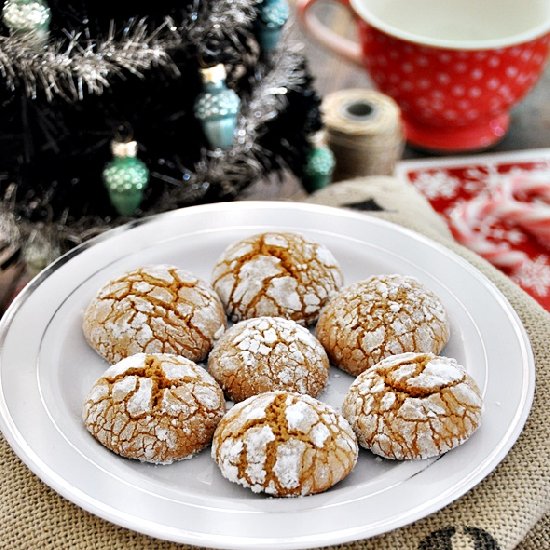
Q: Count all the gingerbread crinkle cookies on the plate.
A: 7